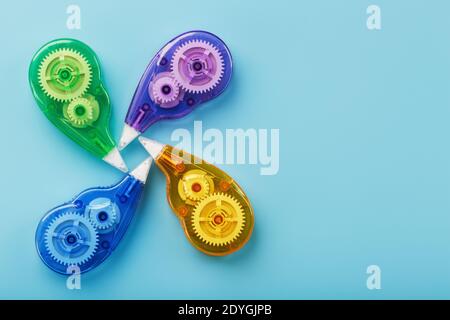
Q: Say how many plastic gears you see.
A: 8